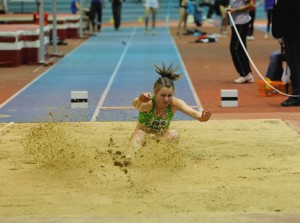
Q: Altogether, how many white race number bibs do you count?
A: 1